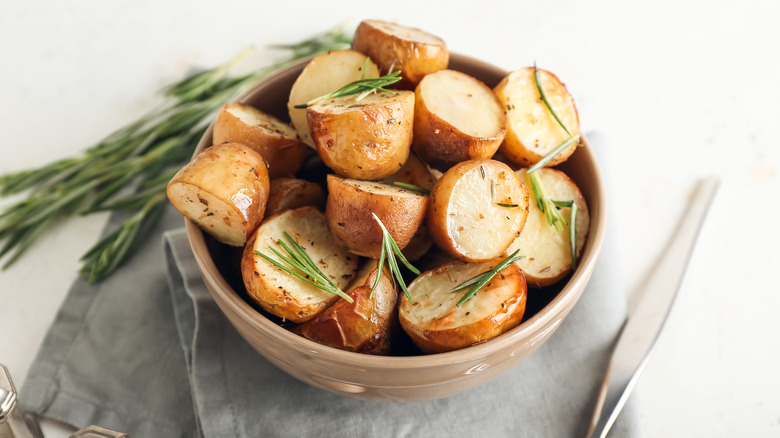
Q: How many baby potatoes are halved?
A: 12